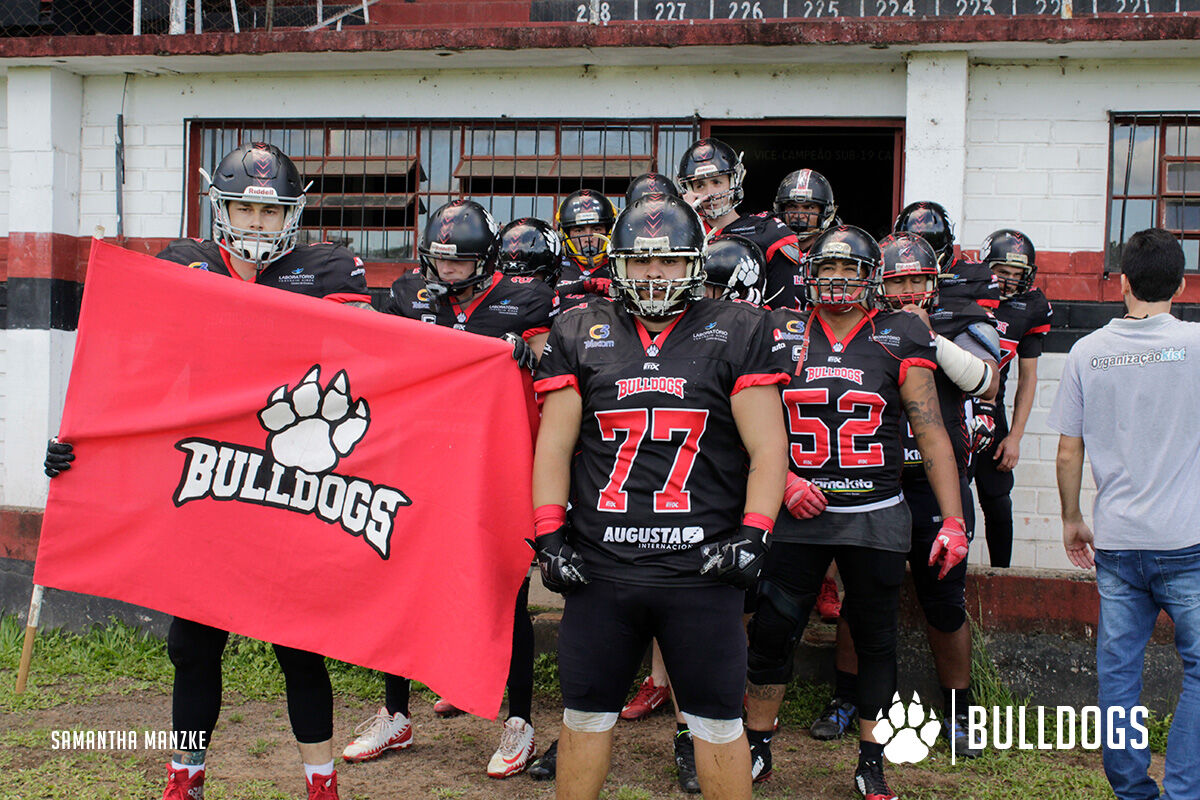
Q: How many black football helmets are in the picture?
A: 13